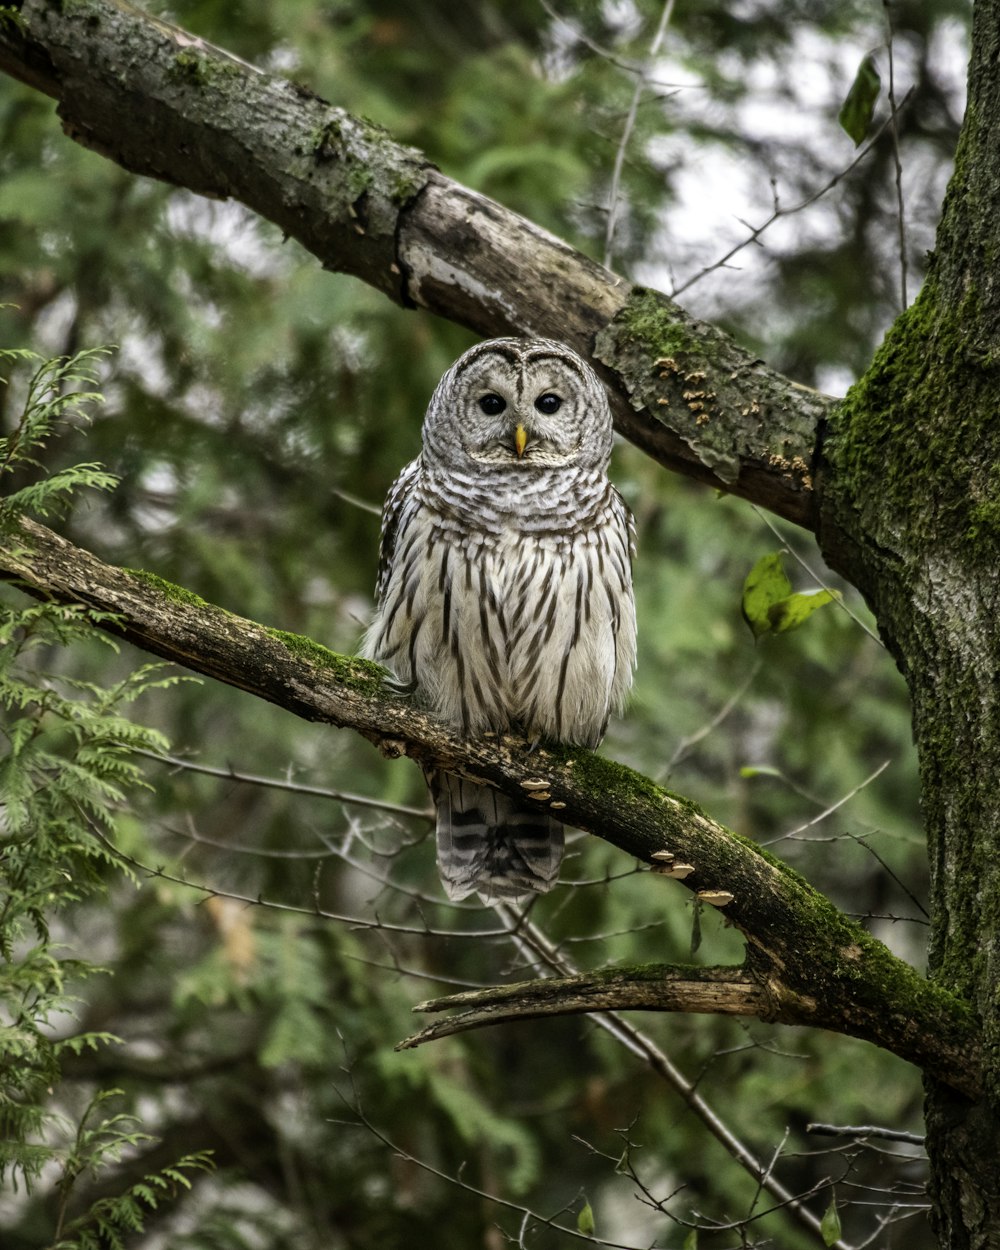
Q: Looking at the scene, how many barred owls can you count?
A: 1